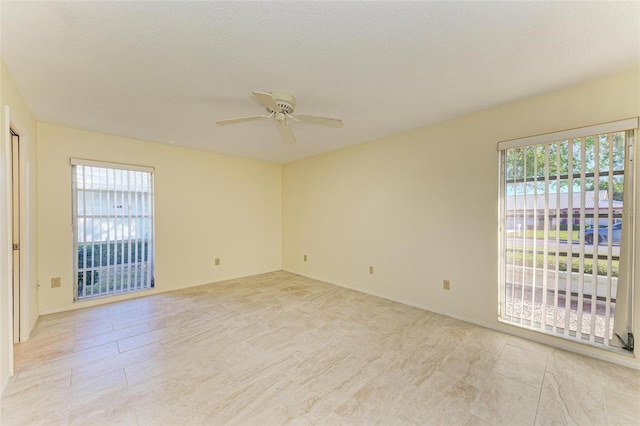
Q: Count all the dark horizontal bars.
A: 4